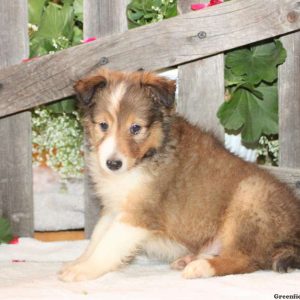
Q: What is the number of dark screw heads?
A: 2